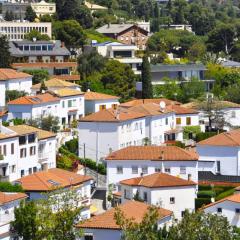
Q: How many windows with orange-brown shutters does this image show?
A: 4